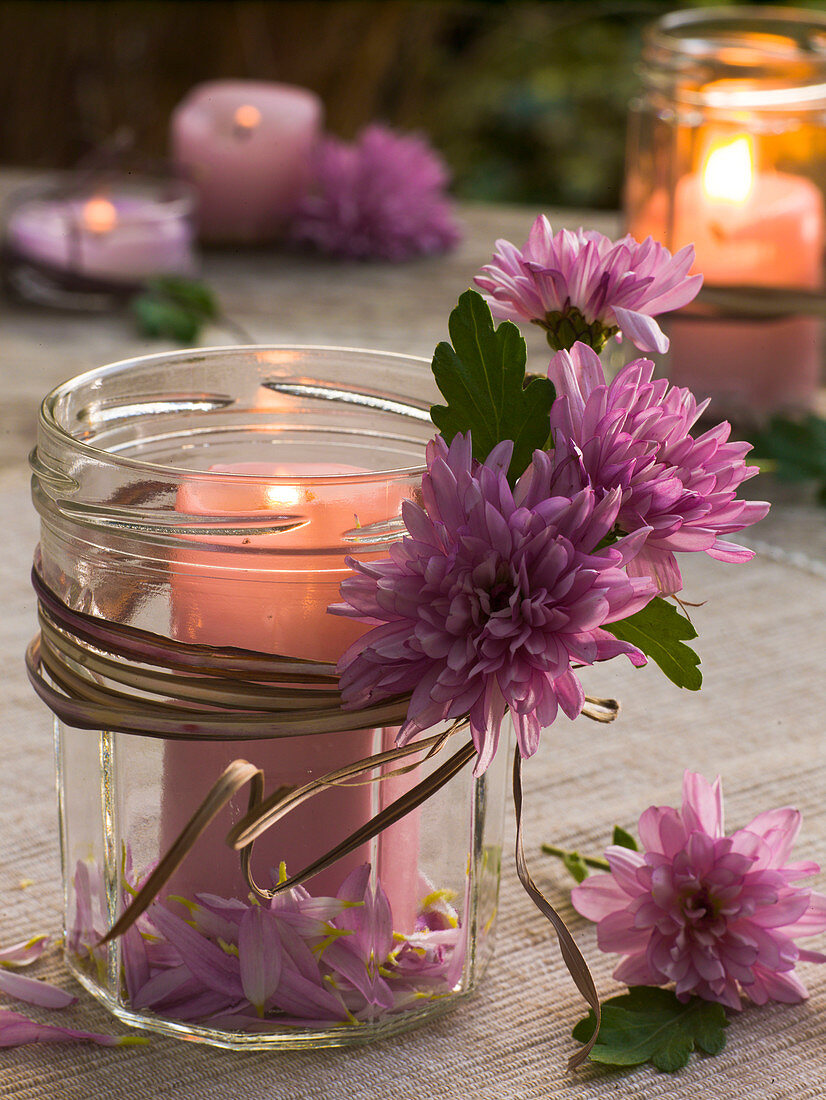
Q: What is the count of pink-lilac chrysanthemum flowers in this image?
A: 5